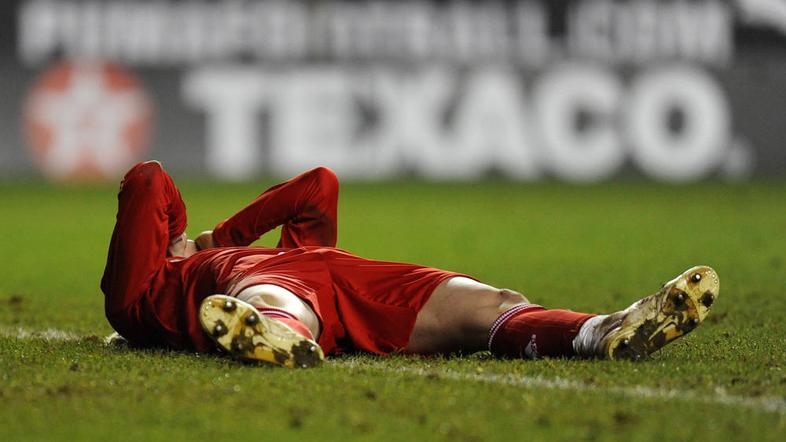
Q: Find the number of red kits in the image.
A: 1